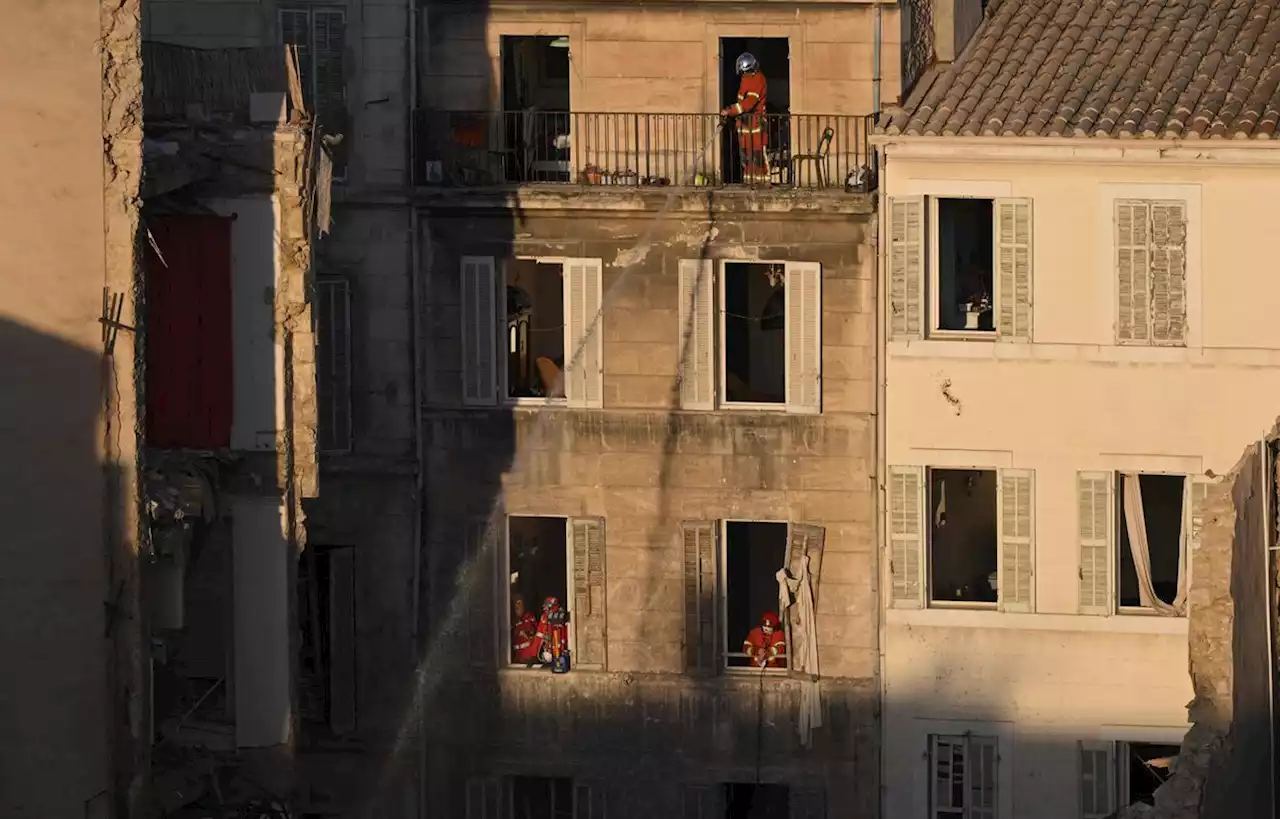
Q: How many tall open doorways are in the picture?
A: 2